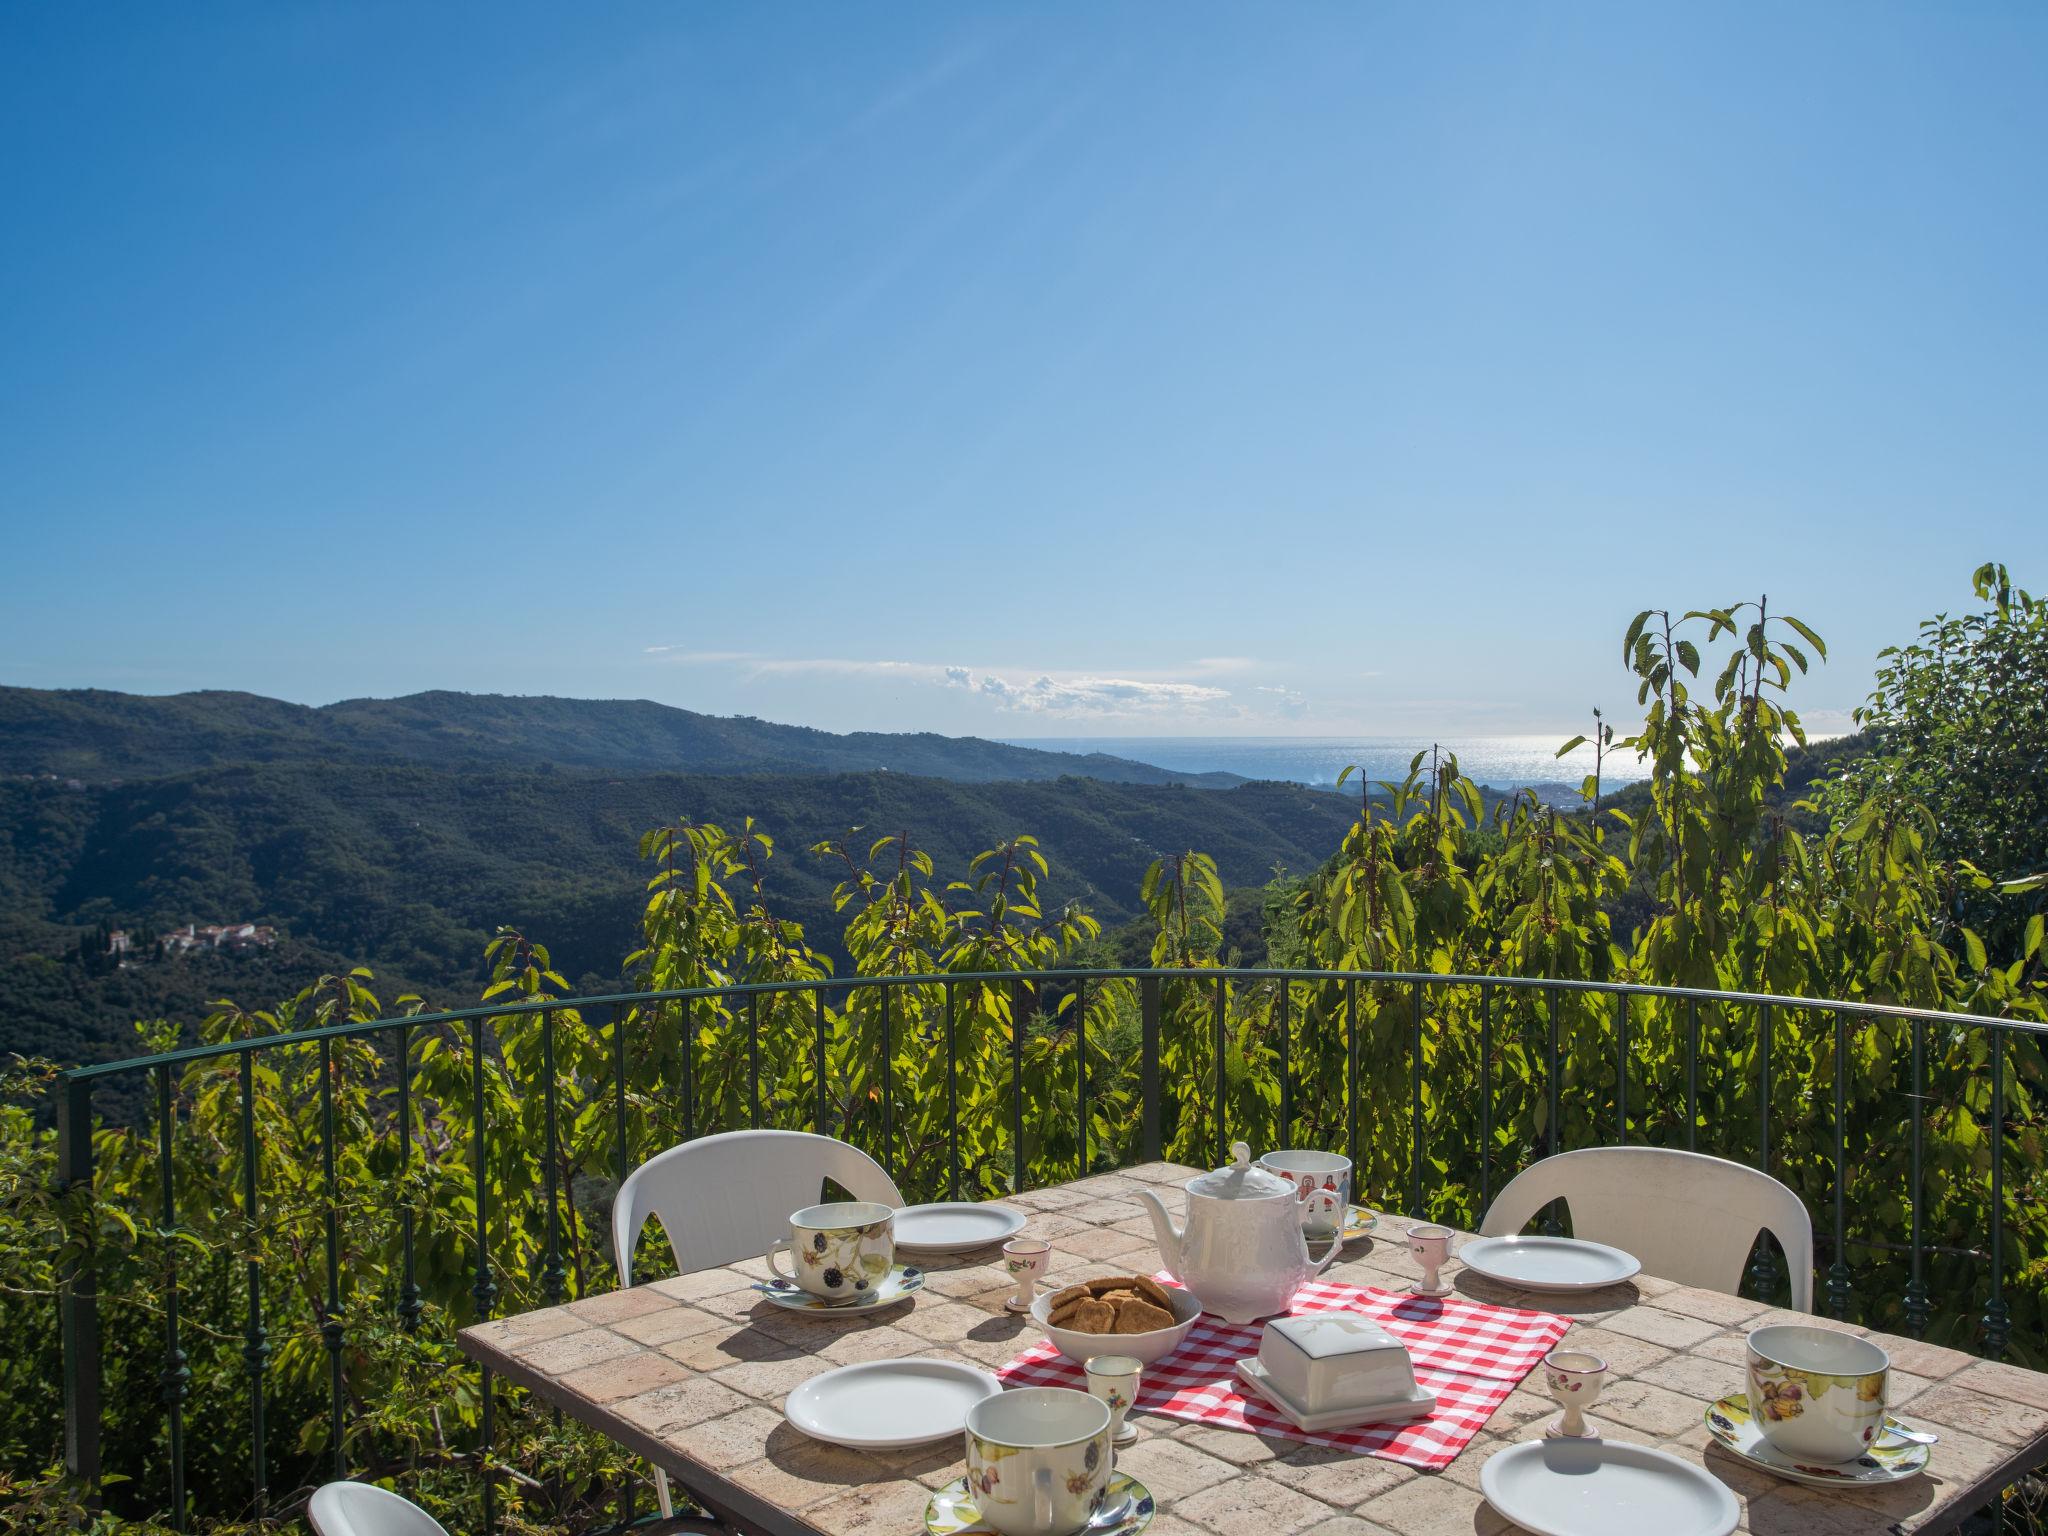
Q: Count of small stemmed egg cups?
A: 4